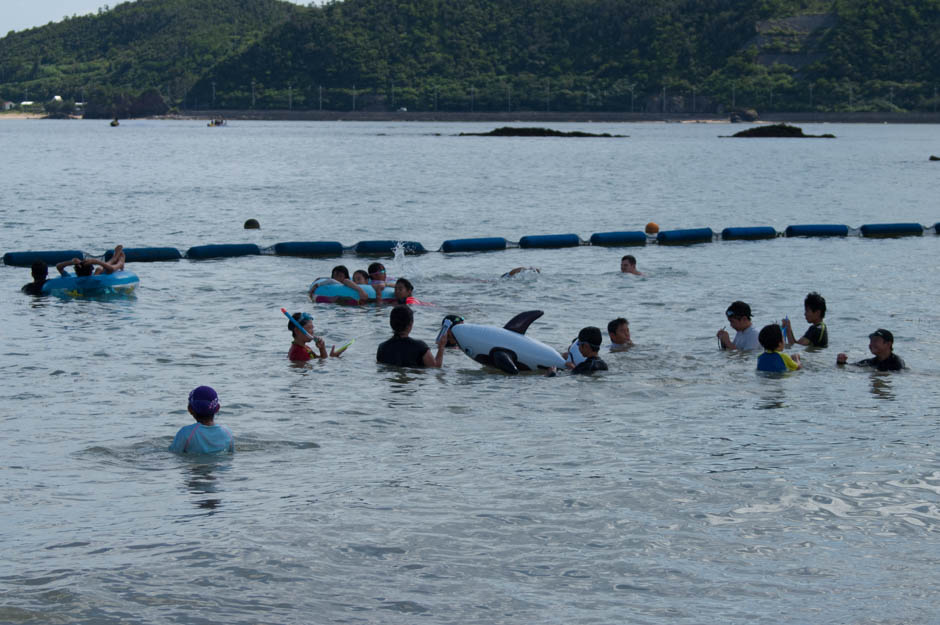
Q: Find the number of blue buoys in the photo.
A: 13